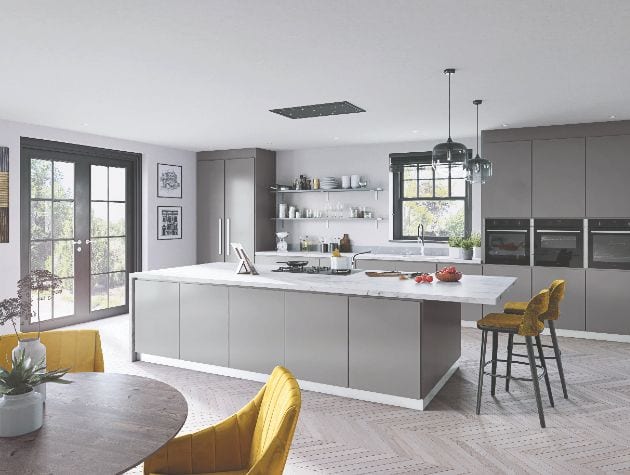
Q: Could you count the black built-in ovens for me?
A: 3